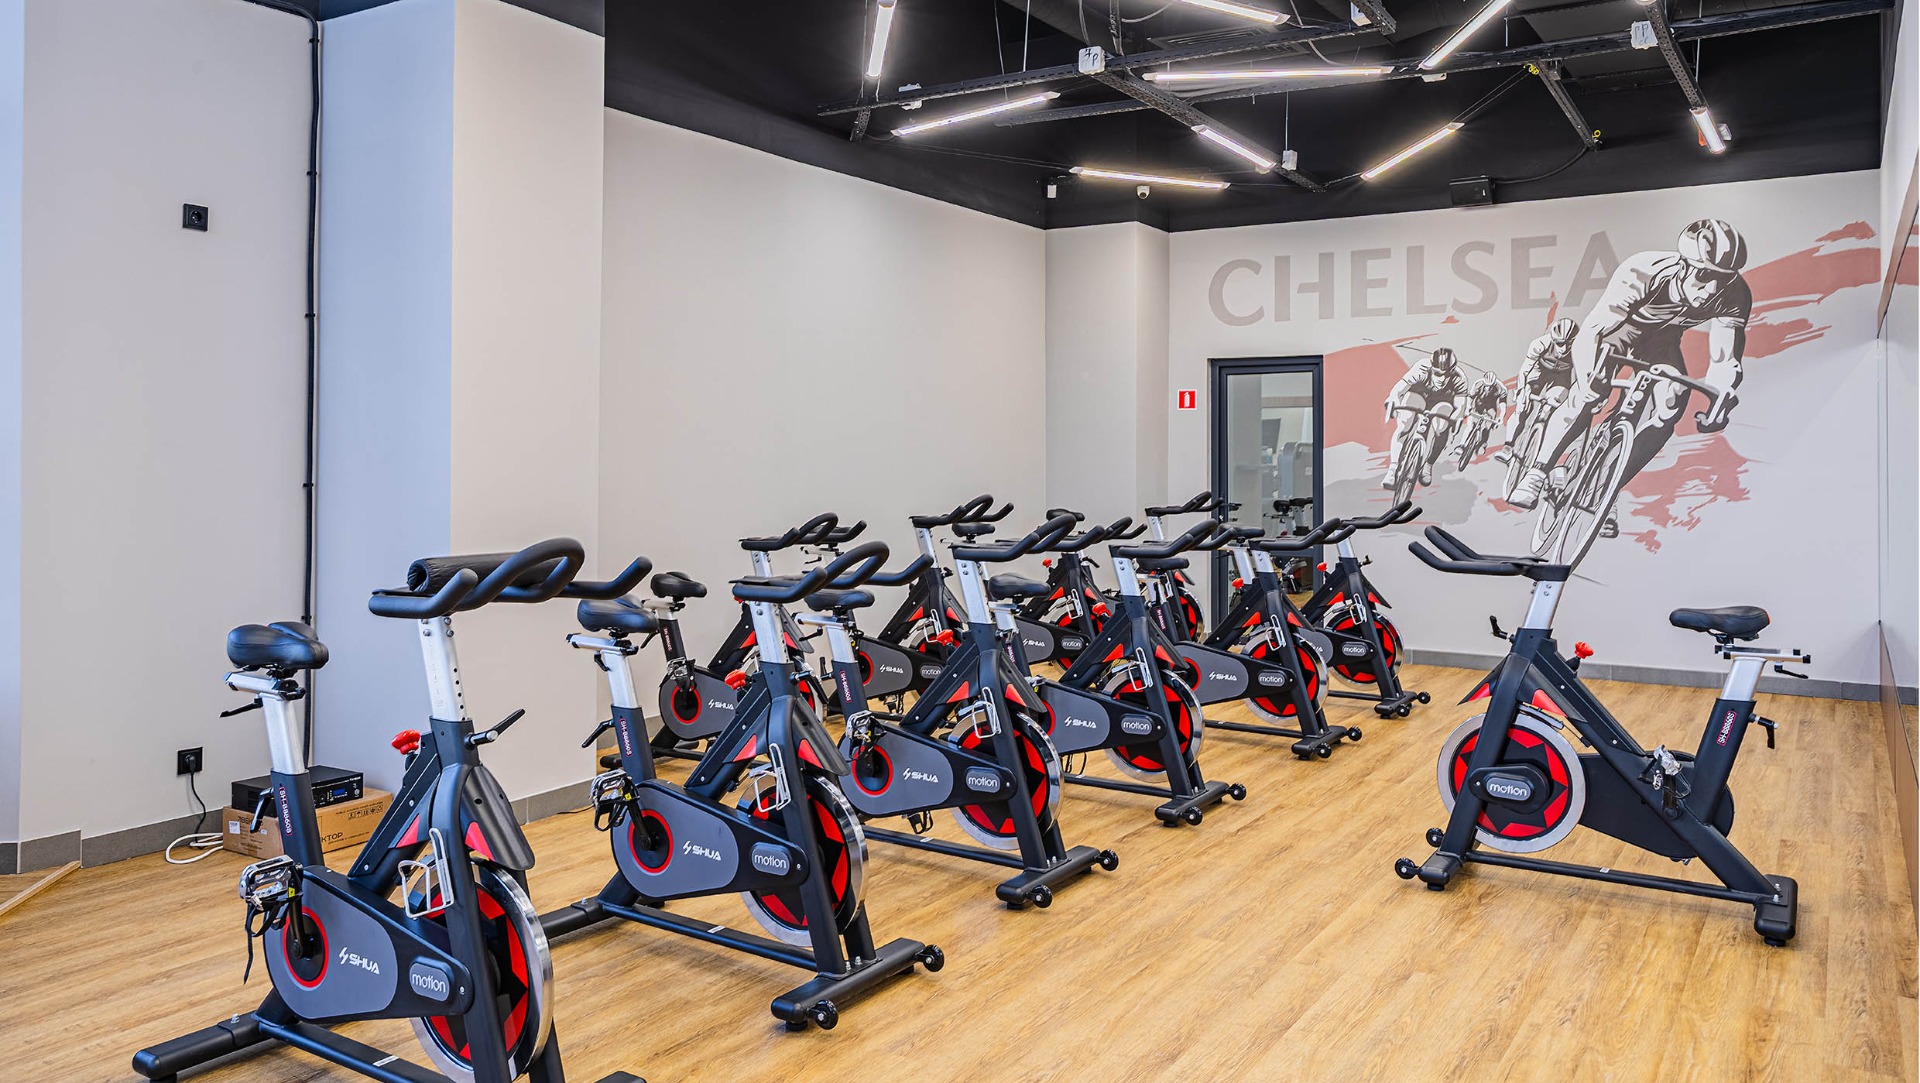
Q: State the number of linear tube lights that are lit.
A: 9